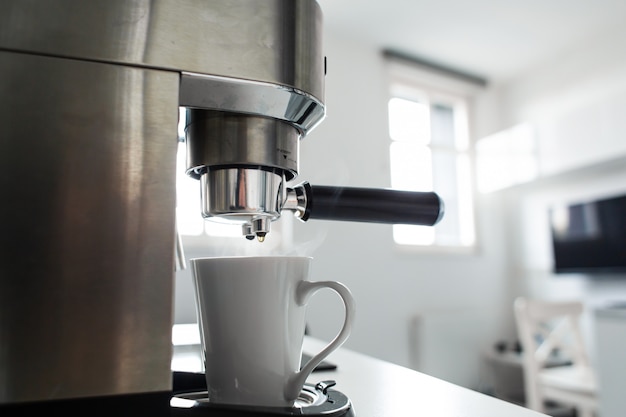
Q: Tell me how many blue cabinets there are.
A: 0